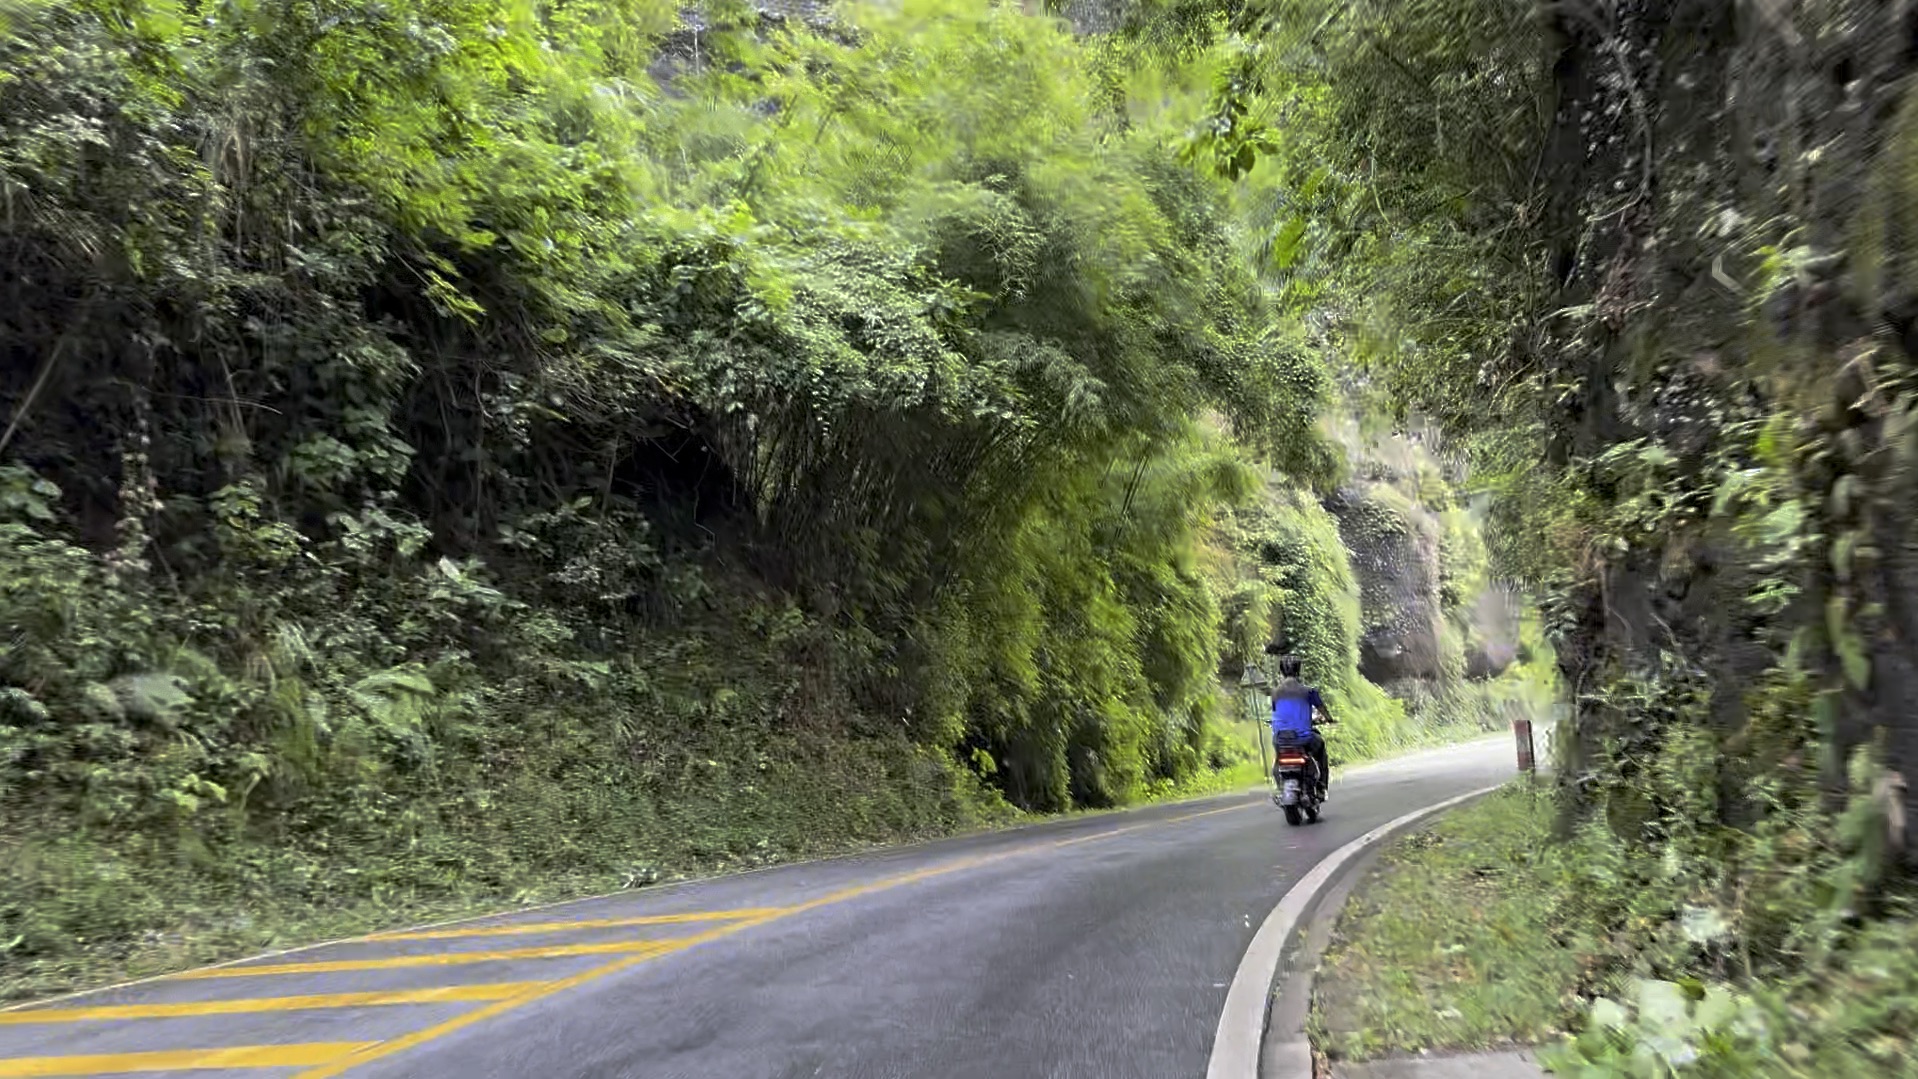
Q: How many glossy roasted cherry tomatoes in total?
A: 0